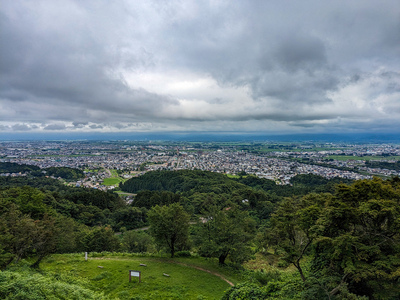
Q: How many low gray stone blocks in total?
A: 3